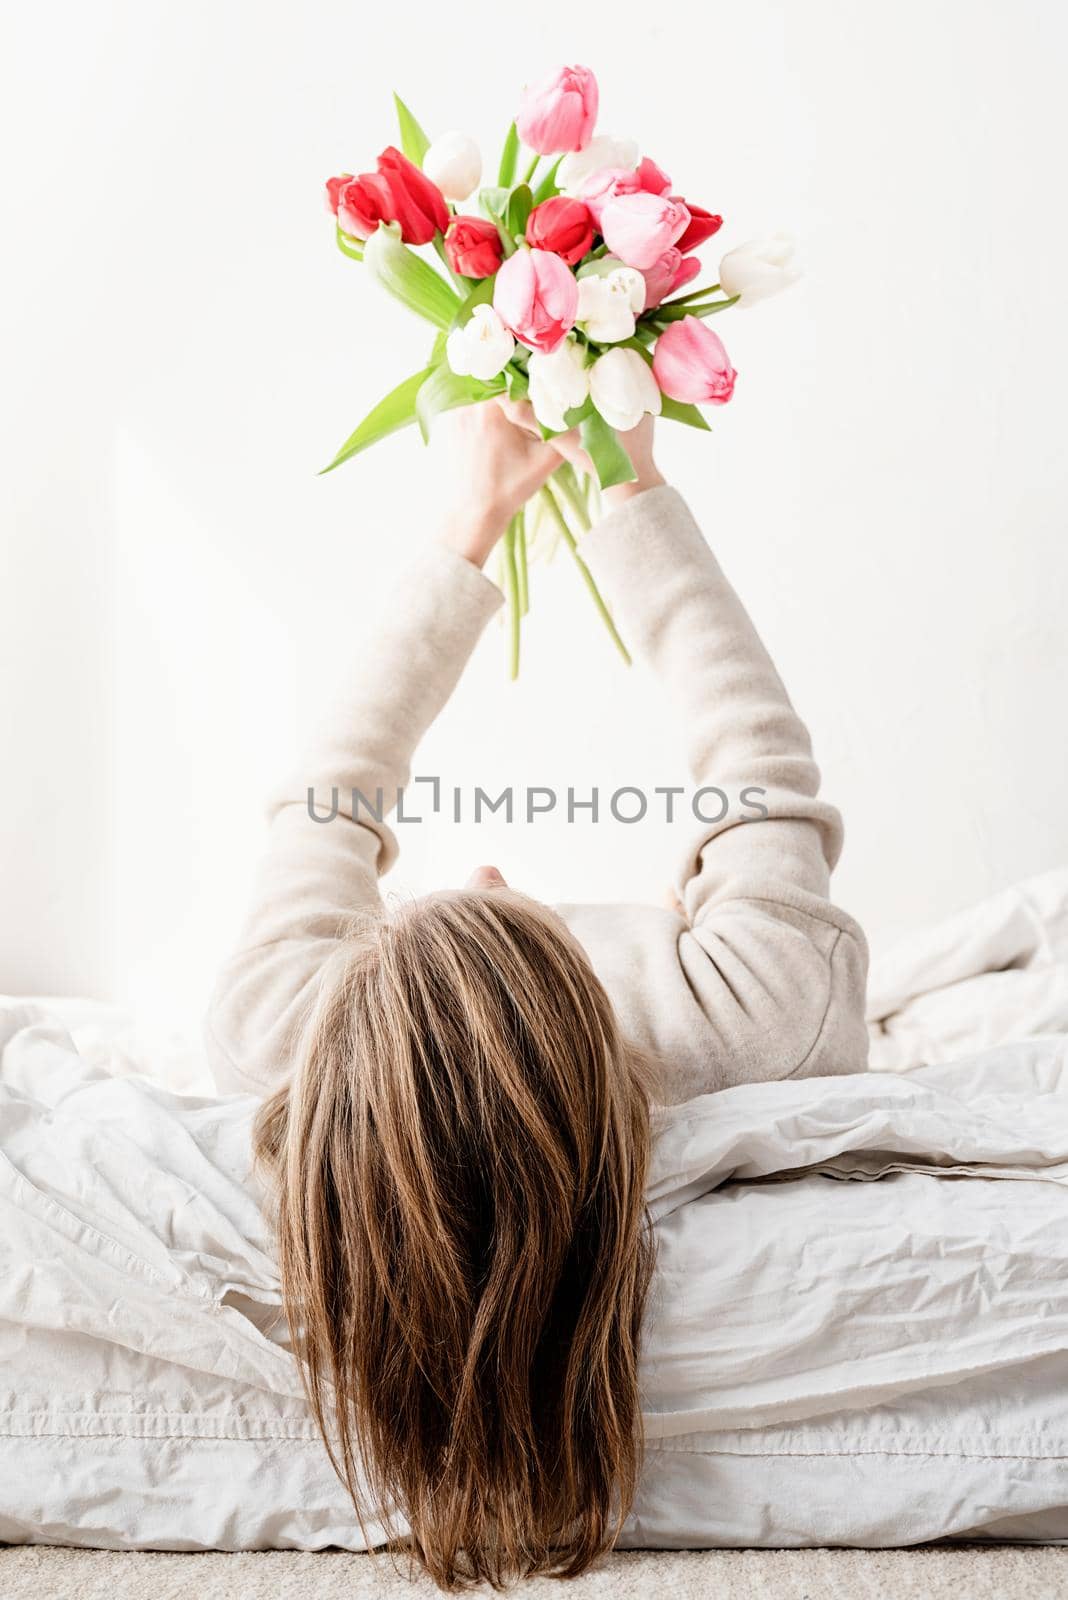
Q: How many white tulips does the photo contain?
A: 7